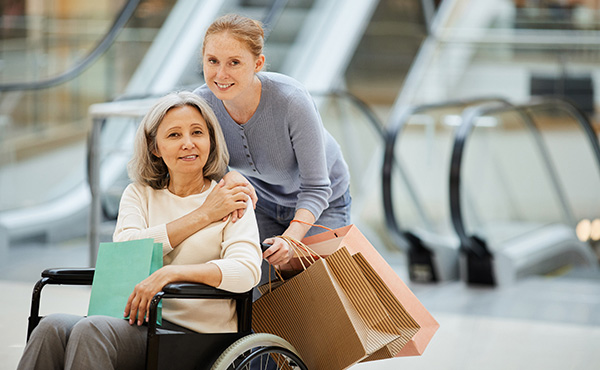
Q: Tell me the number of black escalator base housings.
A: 2